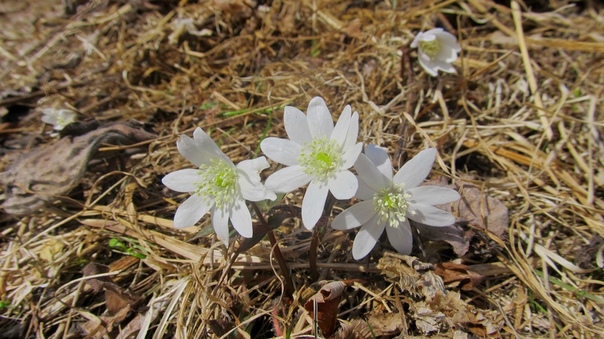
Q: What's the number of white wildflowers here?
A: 5